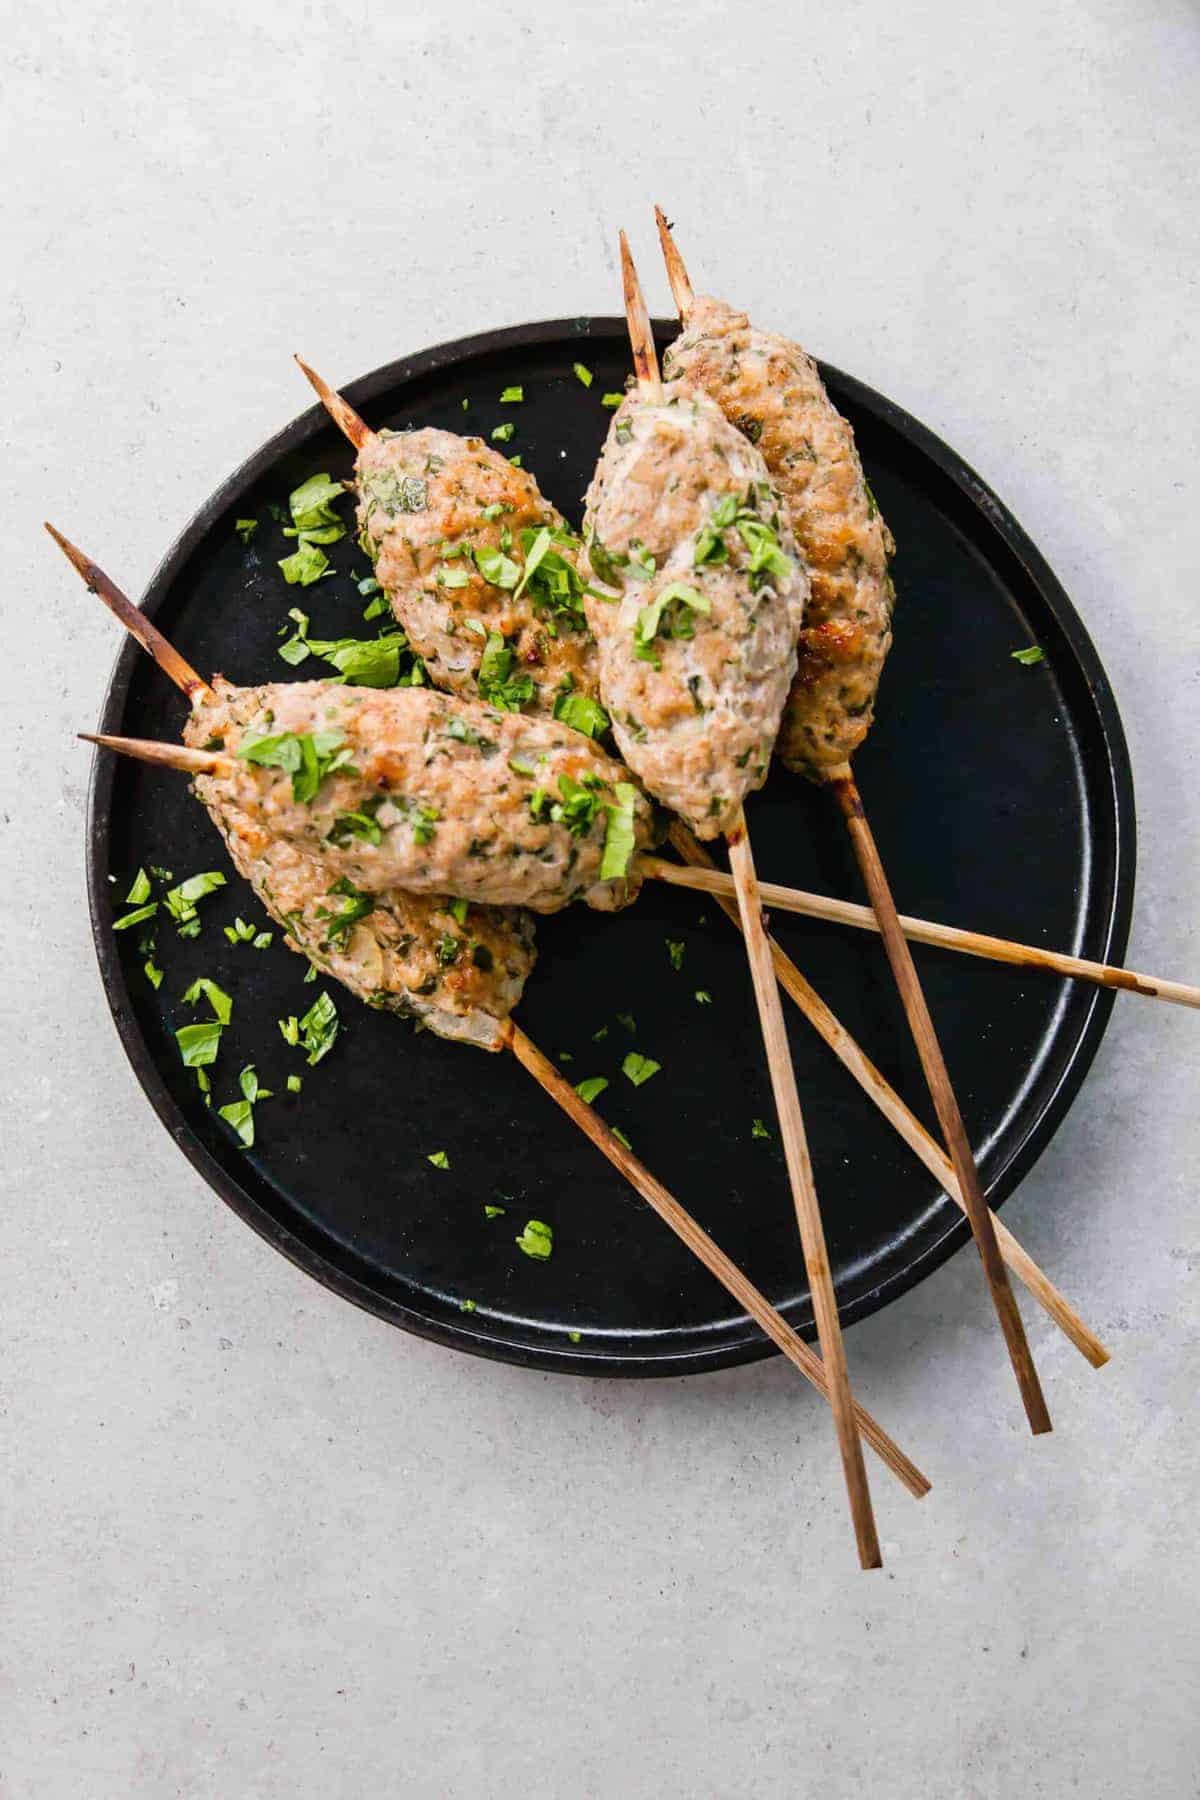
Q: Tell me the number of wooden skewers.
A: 5